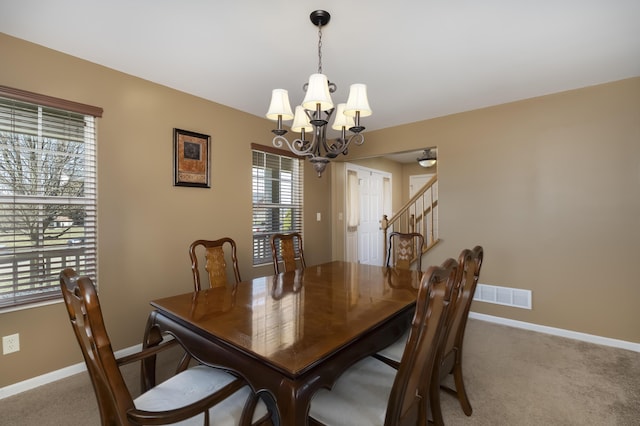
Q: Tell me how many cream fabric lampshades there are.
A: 5